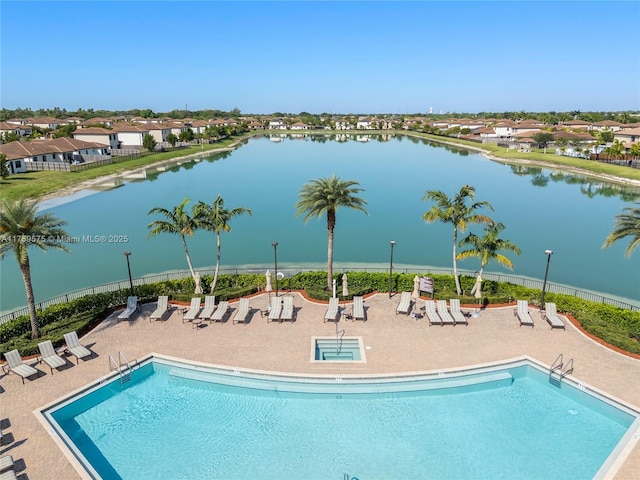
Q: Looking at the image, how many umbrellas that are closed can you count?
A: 5